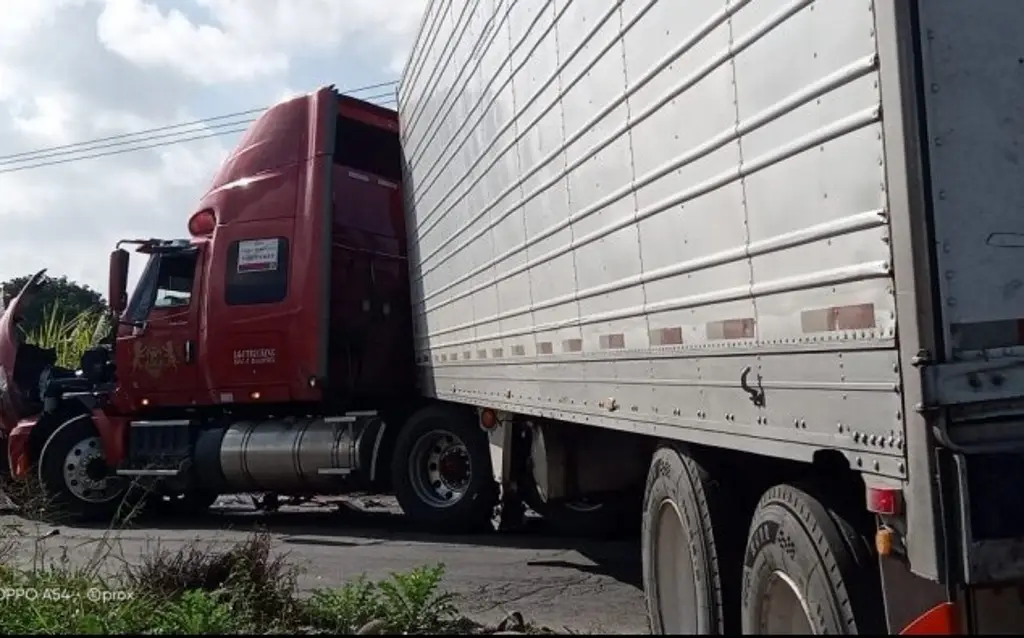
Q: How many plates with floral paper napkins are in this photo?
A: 0